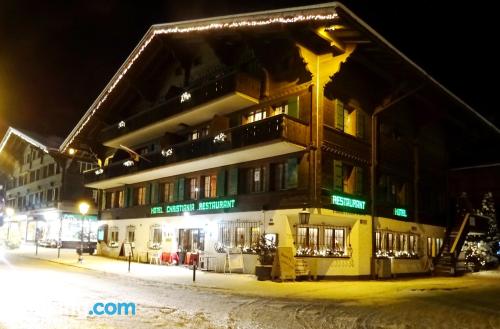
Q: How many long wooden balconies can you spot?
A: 2